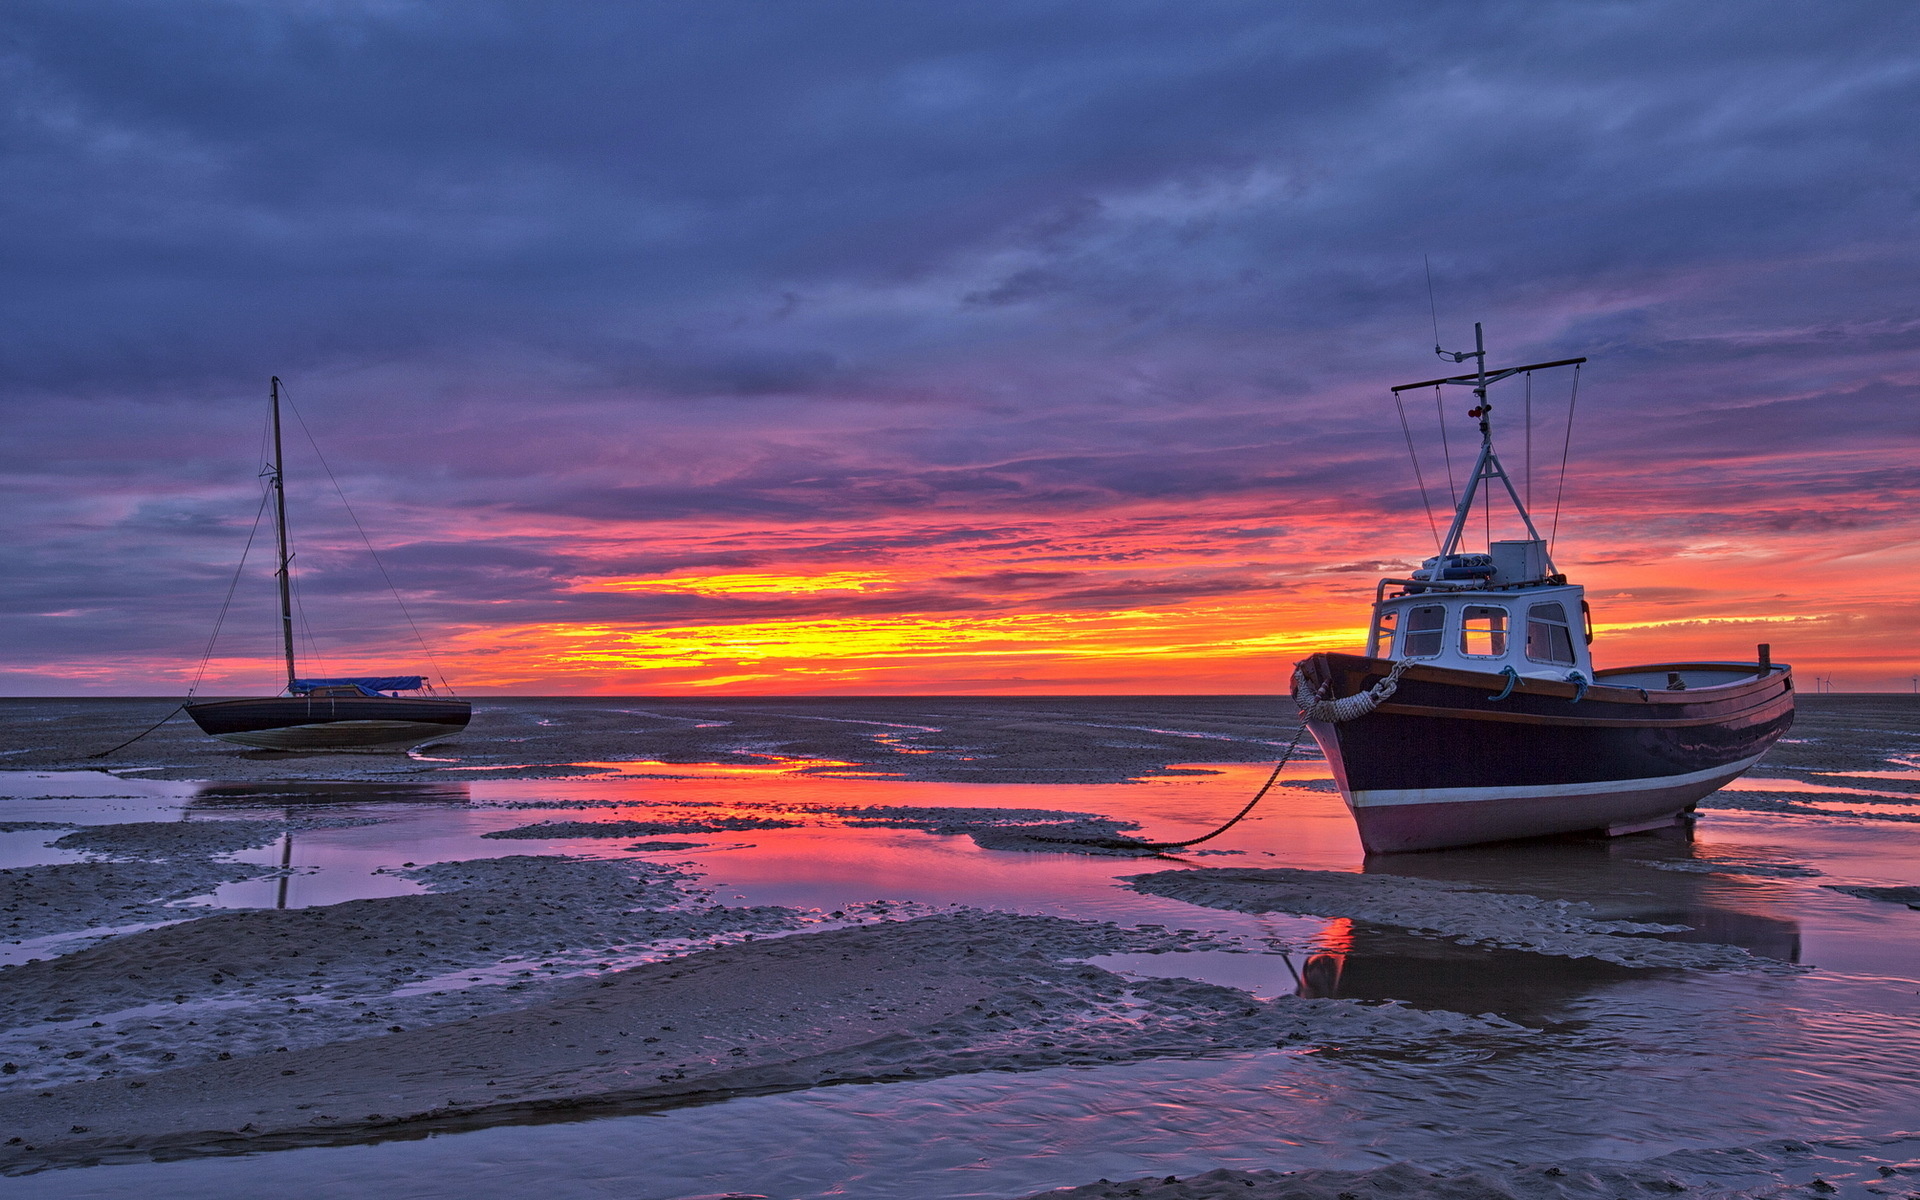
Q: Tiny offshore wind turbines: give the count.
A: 3